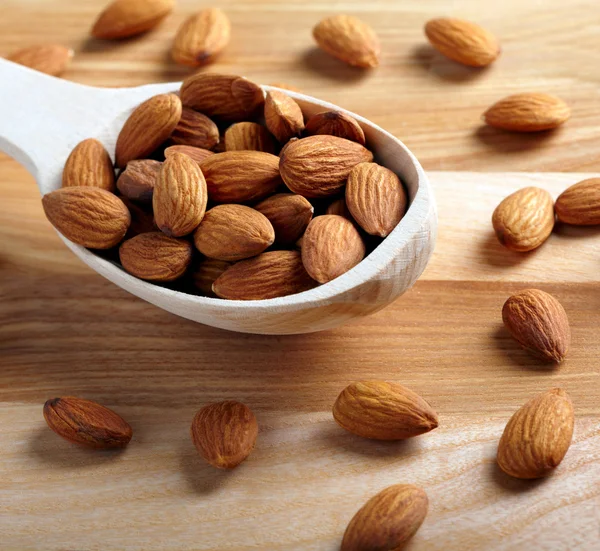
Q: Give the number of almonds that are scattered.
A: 14